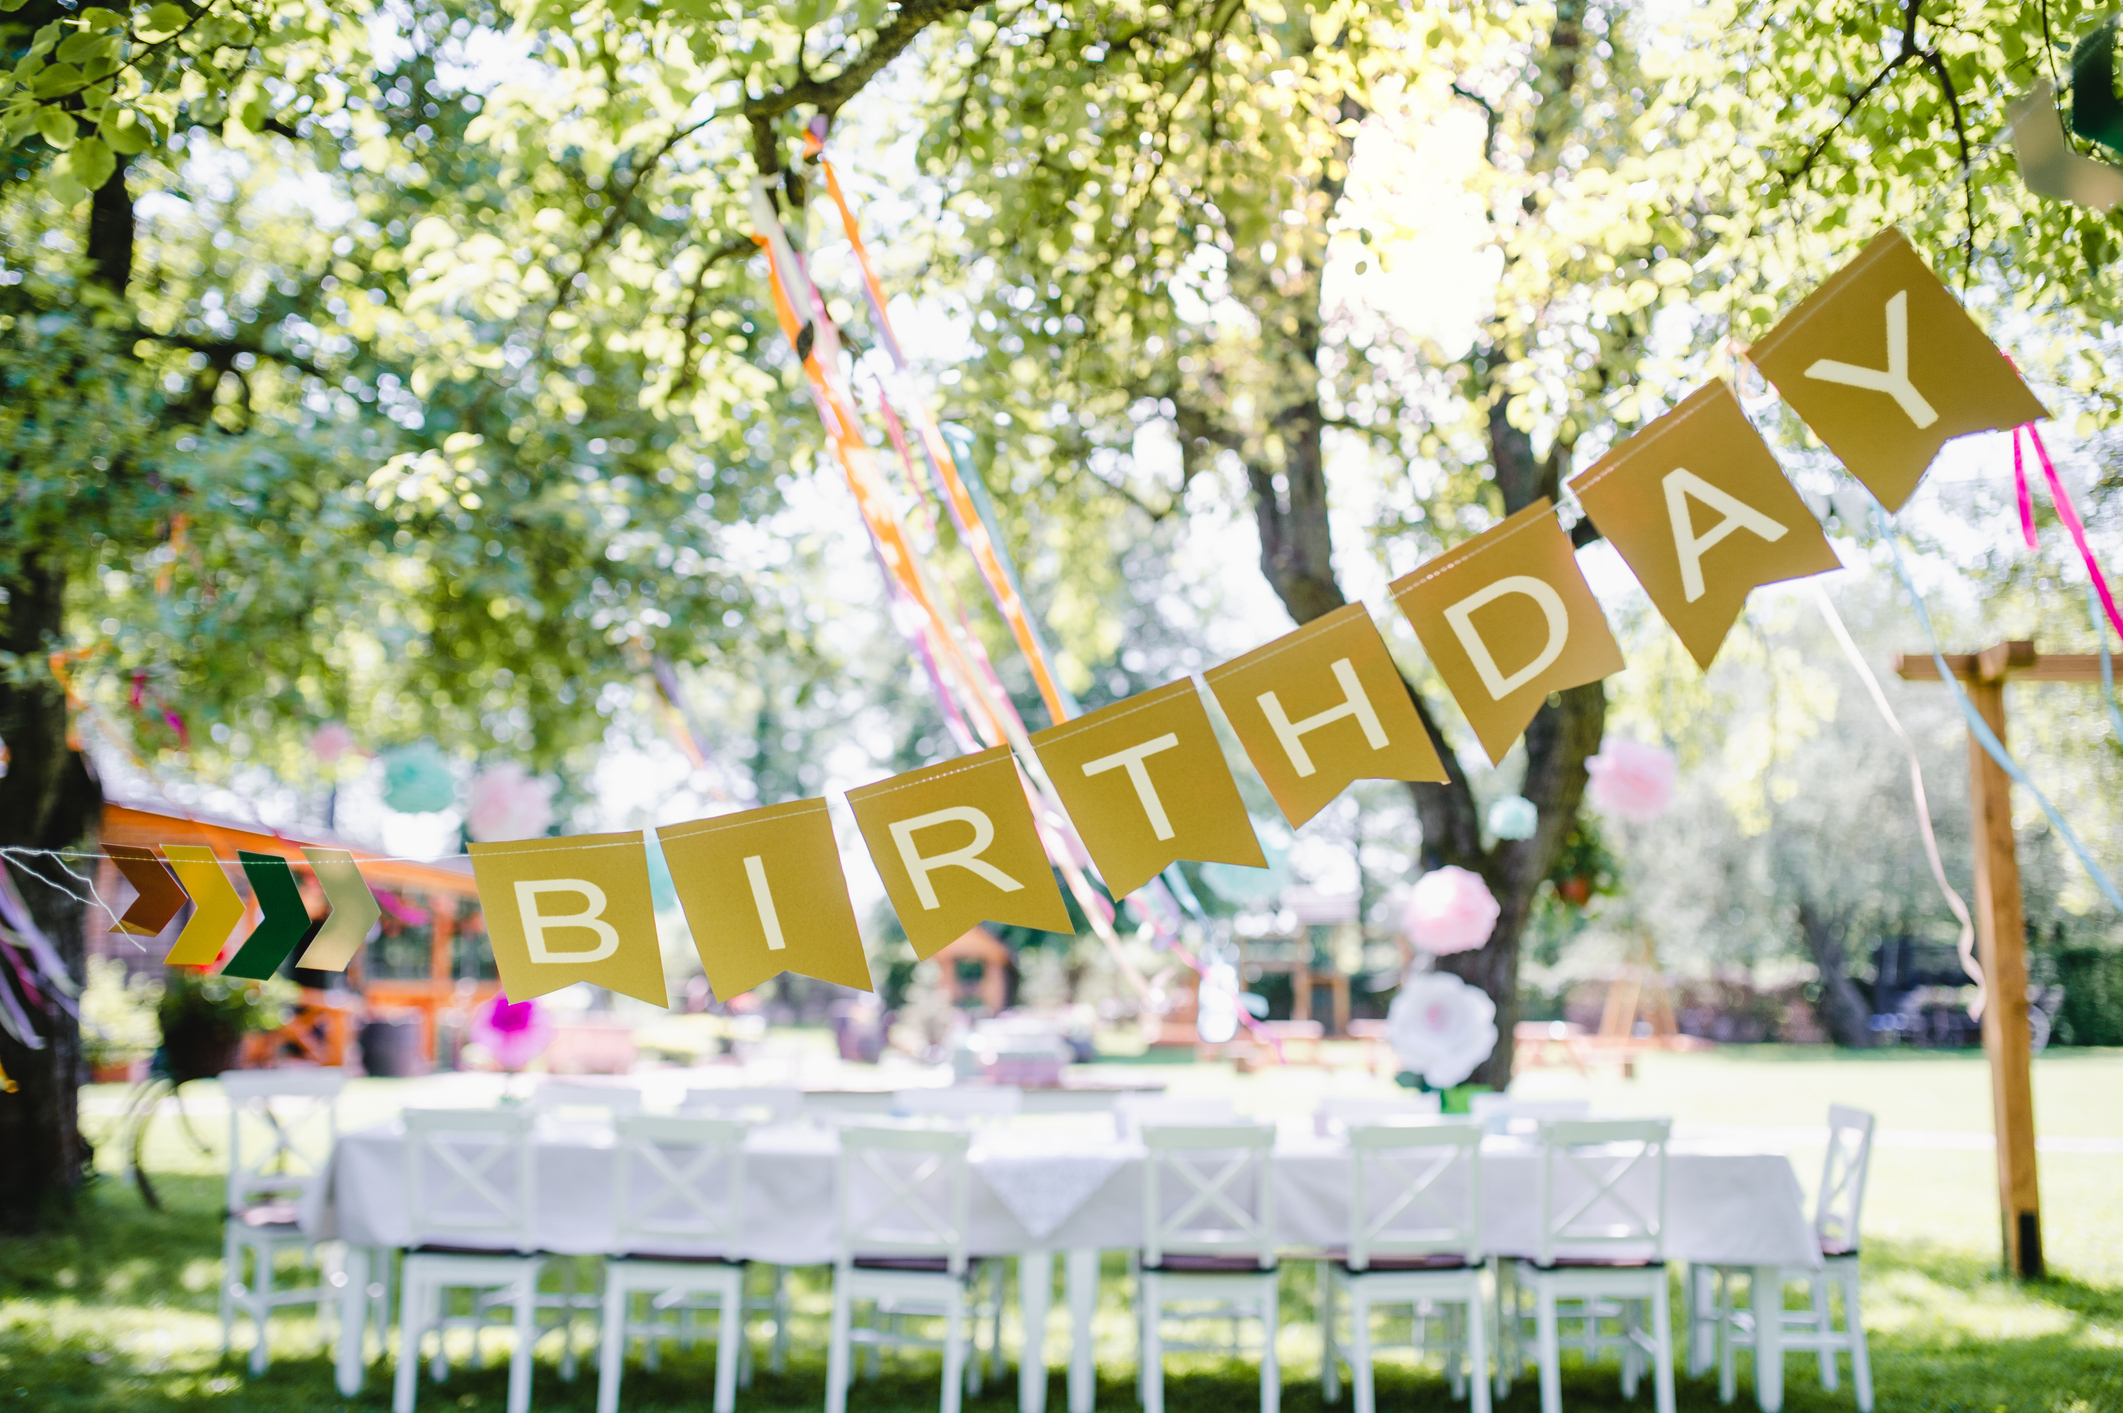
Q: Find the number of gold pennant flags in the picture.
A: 8